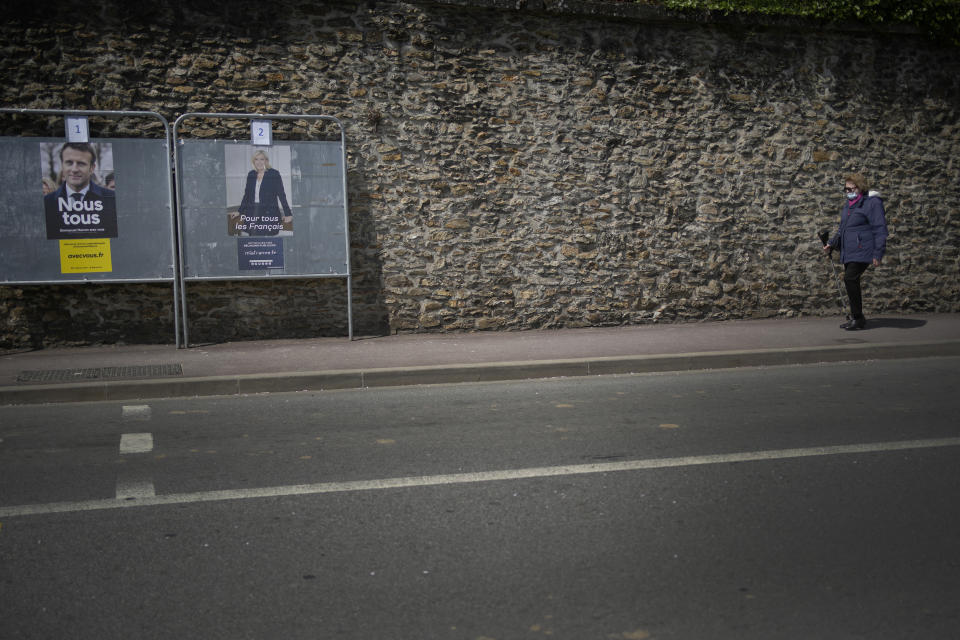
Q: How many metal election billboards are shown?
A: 2